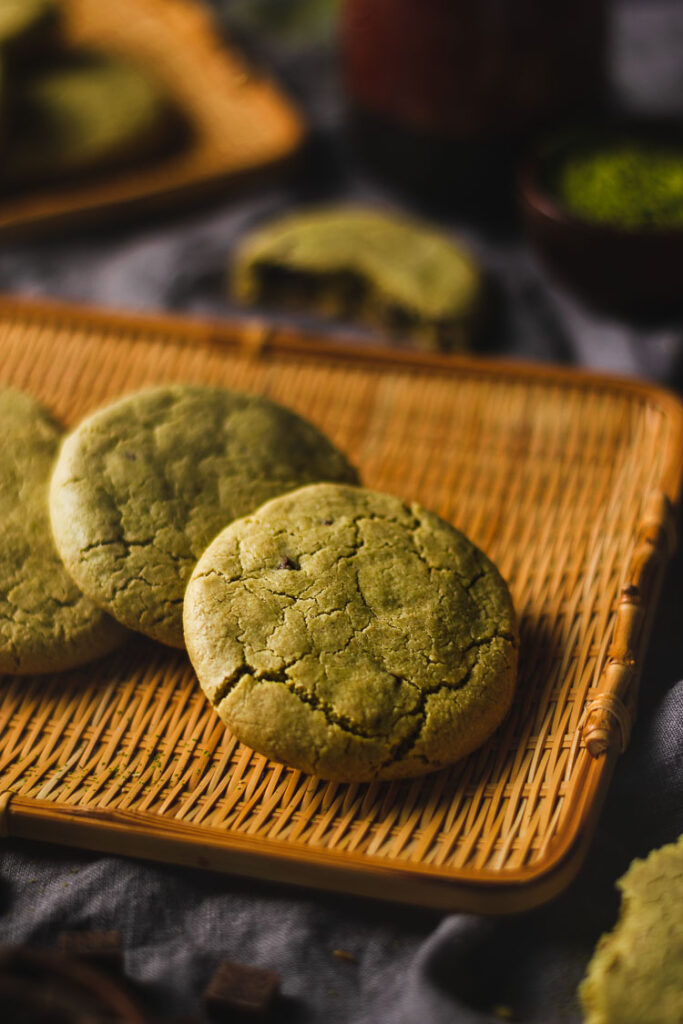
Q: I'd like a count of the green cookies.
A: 7